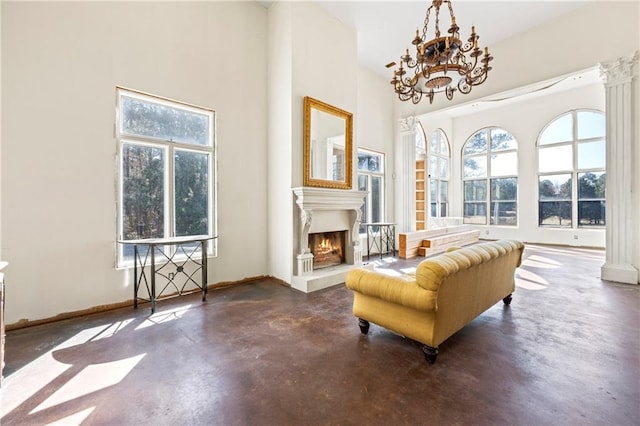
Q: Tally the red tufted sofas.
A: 0